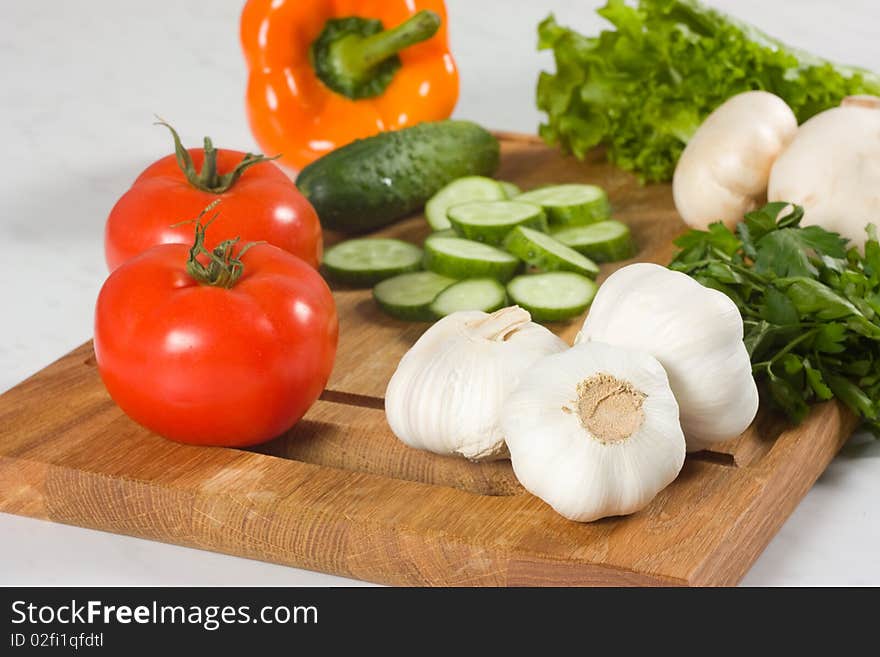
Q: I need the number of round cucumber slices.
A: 12